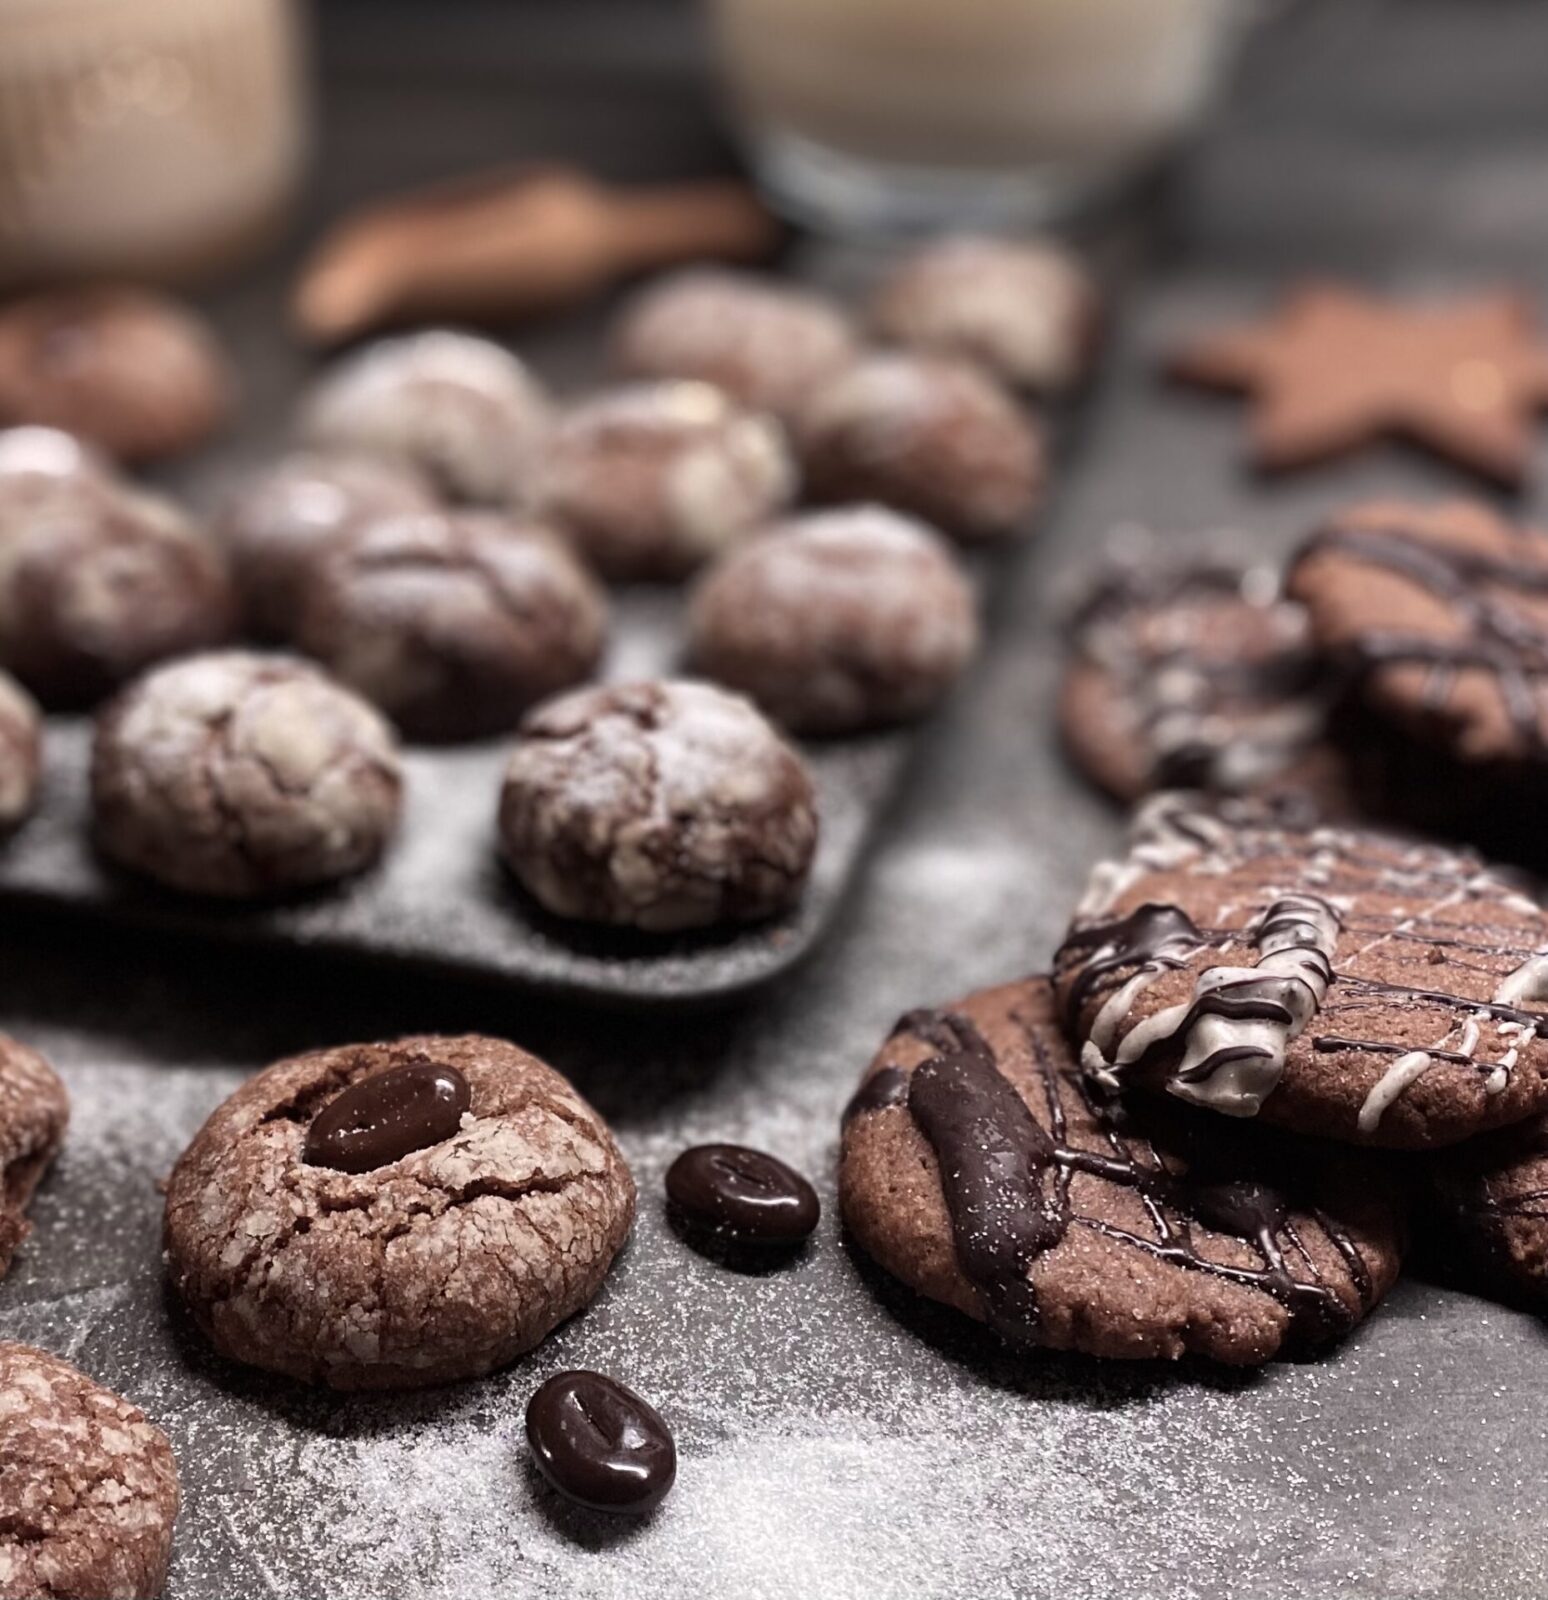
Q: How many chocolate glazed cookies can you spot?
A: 5